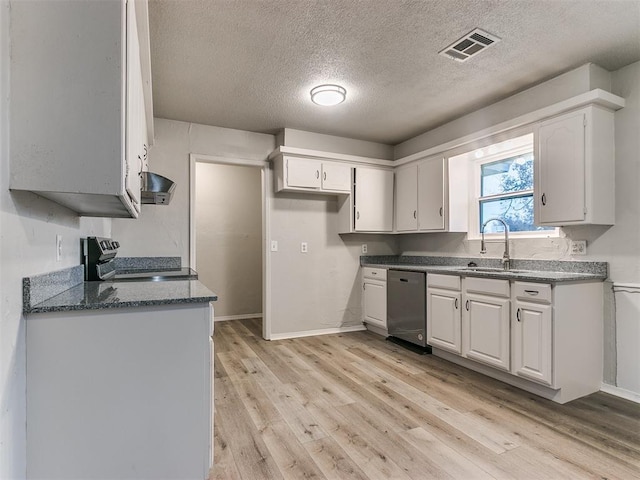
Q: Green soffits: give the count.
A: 0